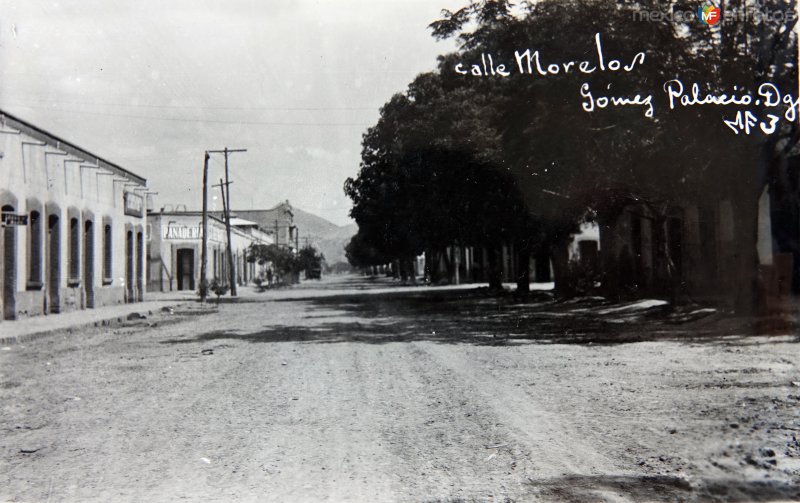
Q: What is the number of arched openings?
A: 8